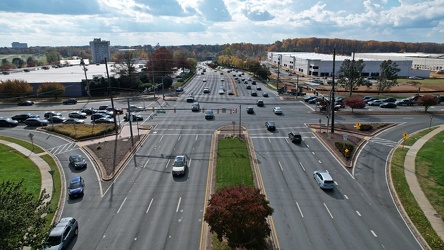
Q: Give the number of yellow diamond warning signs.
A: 3